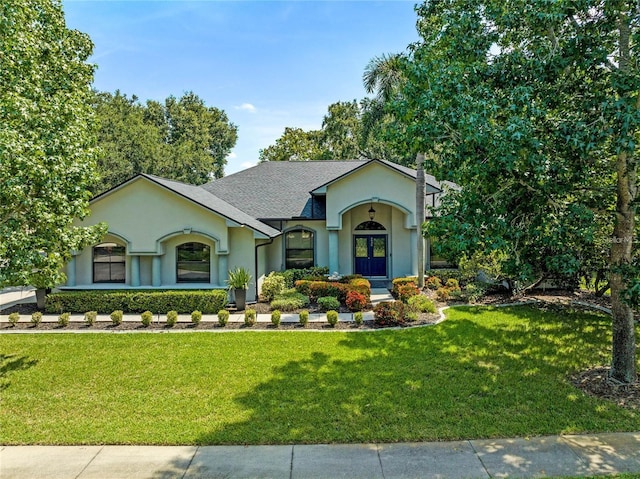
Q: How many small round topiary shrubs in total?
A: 14